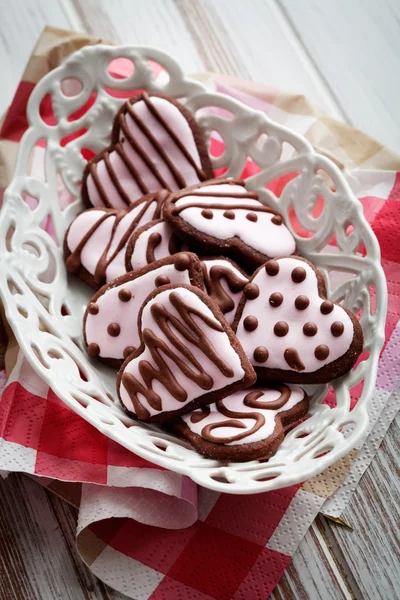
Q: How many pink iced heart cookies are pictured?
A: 9